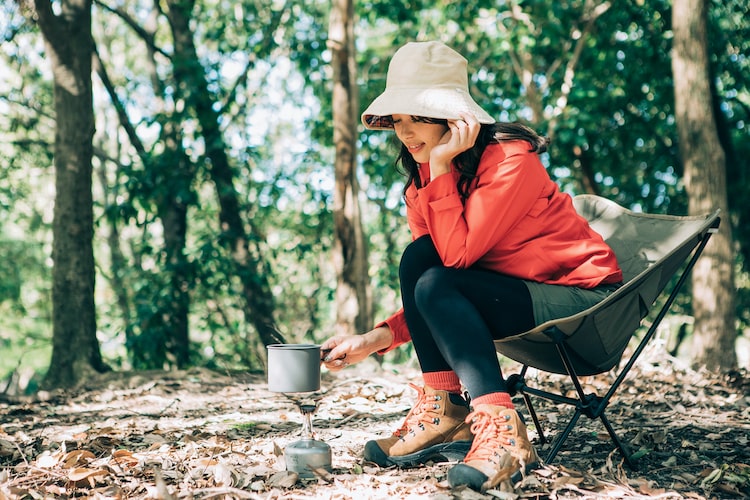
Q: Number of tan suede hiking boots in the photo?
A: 2